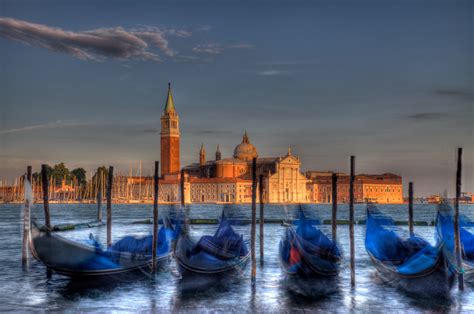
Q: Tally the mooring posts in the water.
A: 12